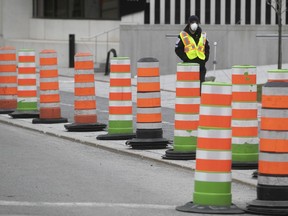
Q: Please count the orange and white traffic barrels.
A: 11